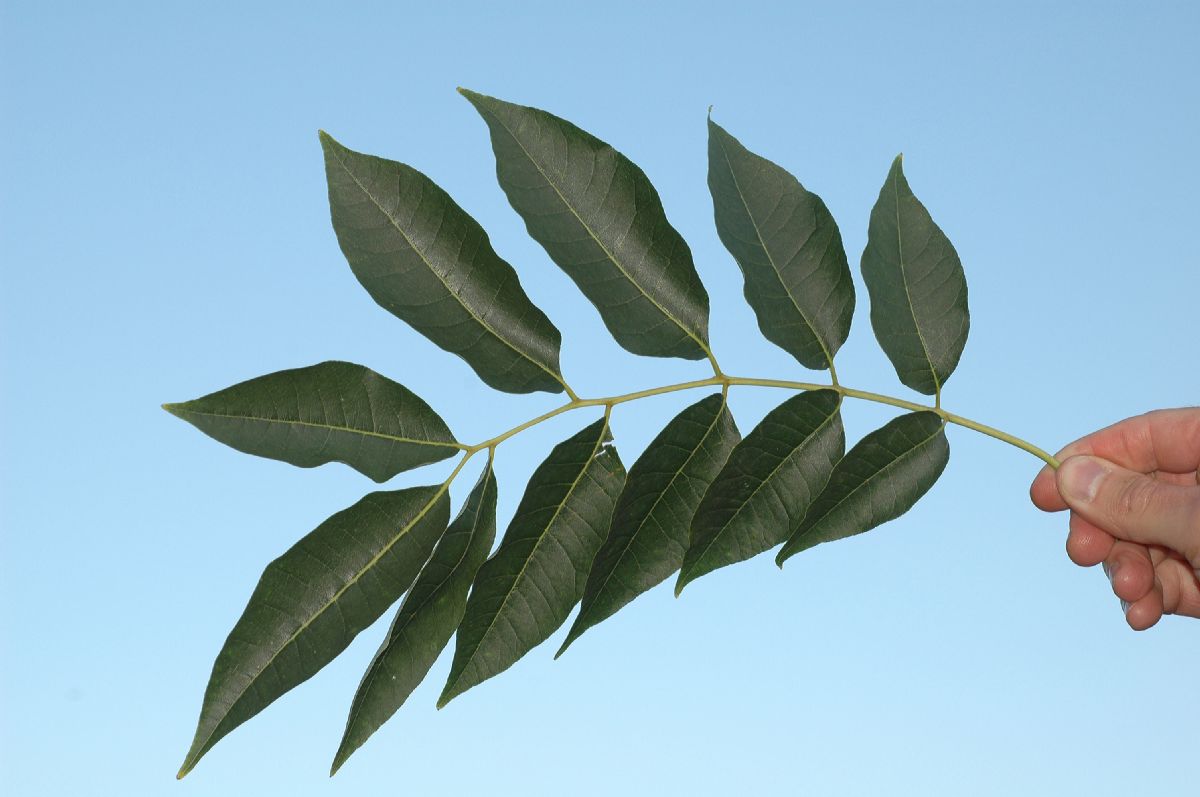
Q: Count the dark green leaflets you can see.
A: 11